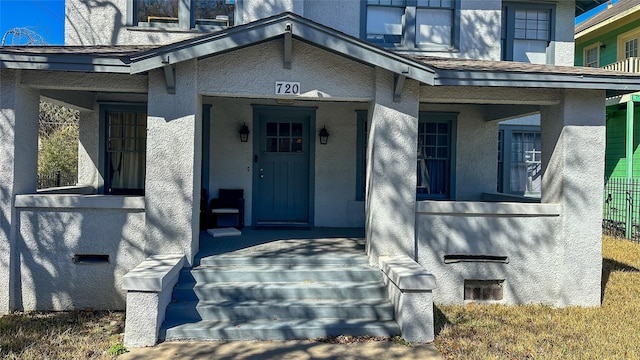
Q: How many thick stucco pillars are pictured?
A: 4